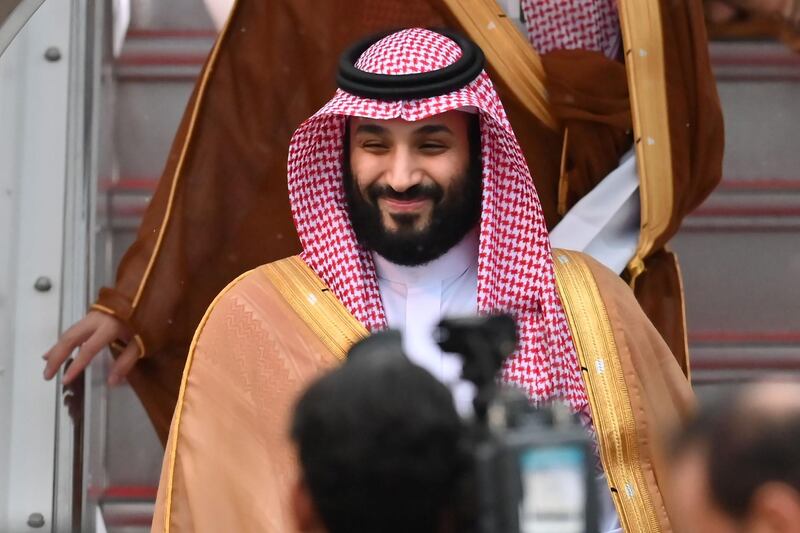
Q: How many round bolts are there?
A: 3